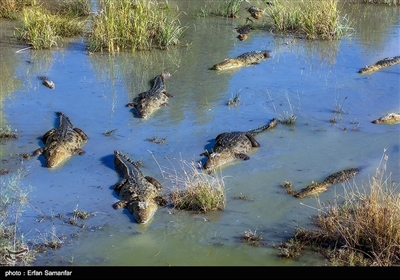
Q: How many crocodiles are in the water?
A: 11